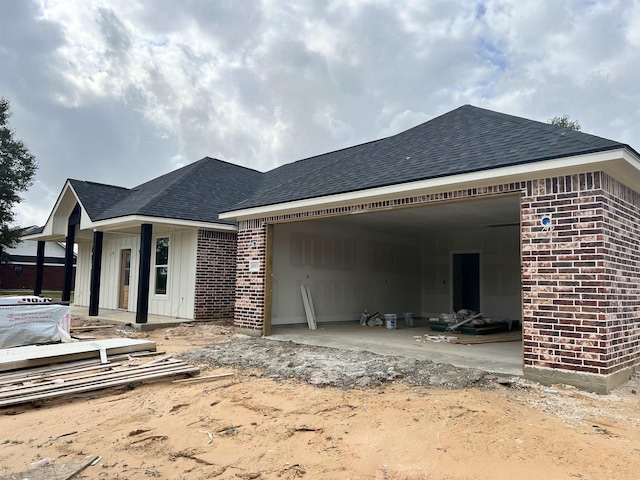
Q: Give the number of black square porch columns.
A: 4